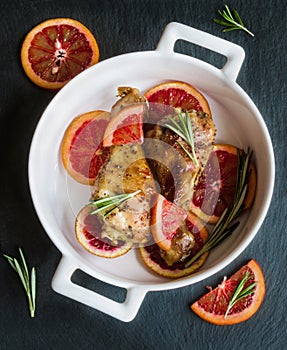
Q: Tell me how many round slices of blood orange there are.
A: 6